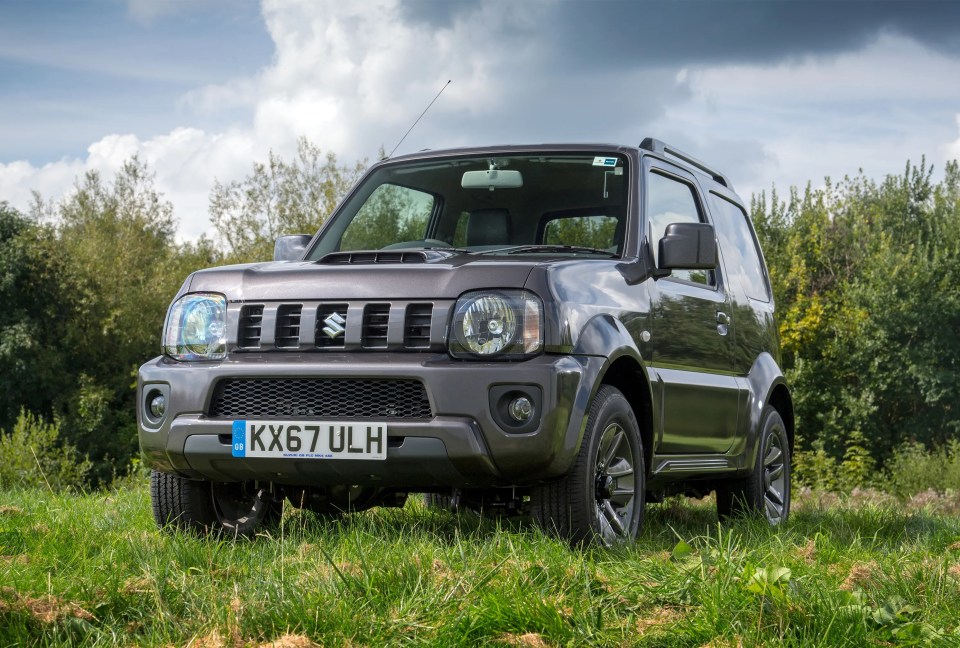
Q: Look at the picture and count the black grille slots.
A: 5